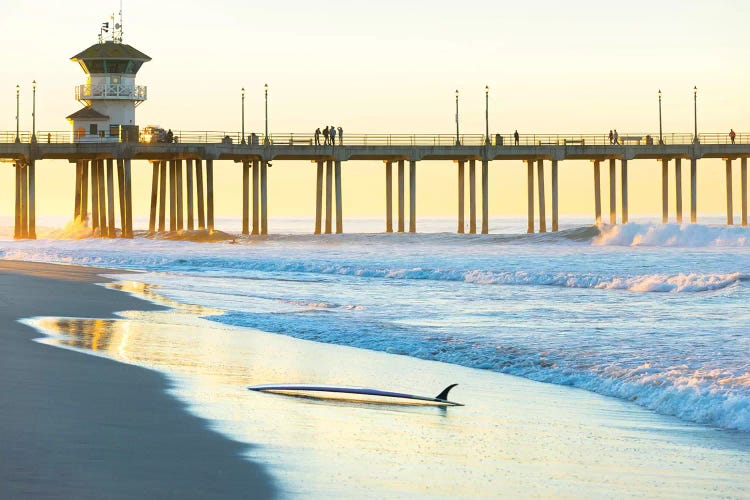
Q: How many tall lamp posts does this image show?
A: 8